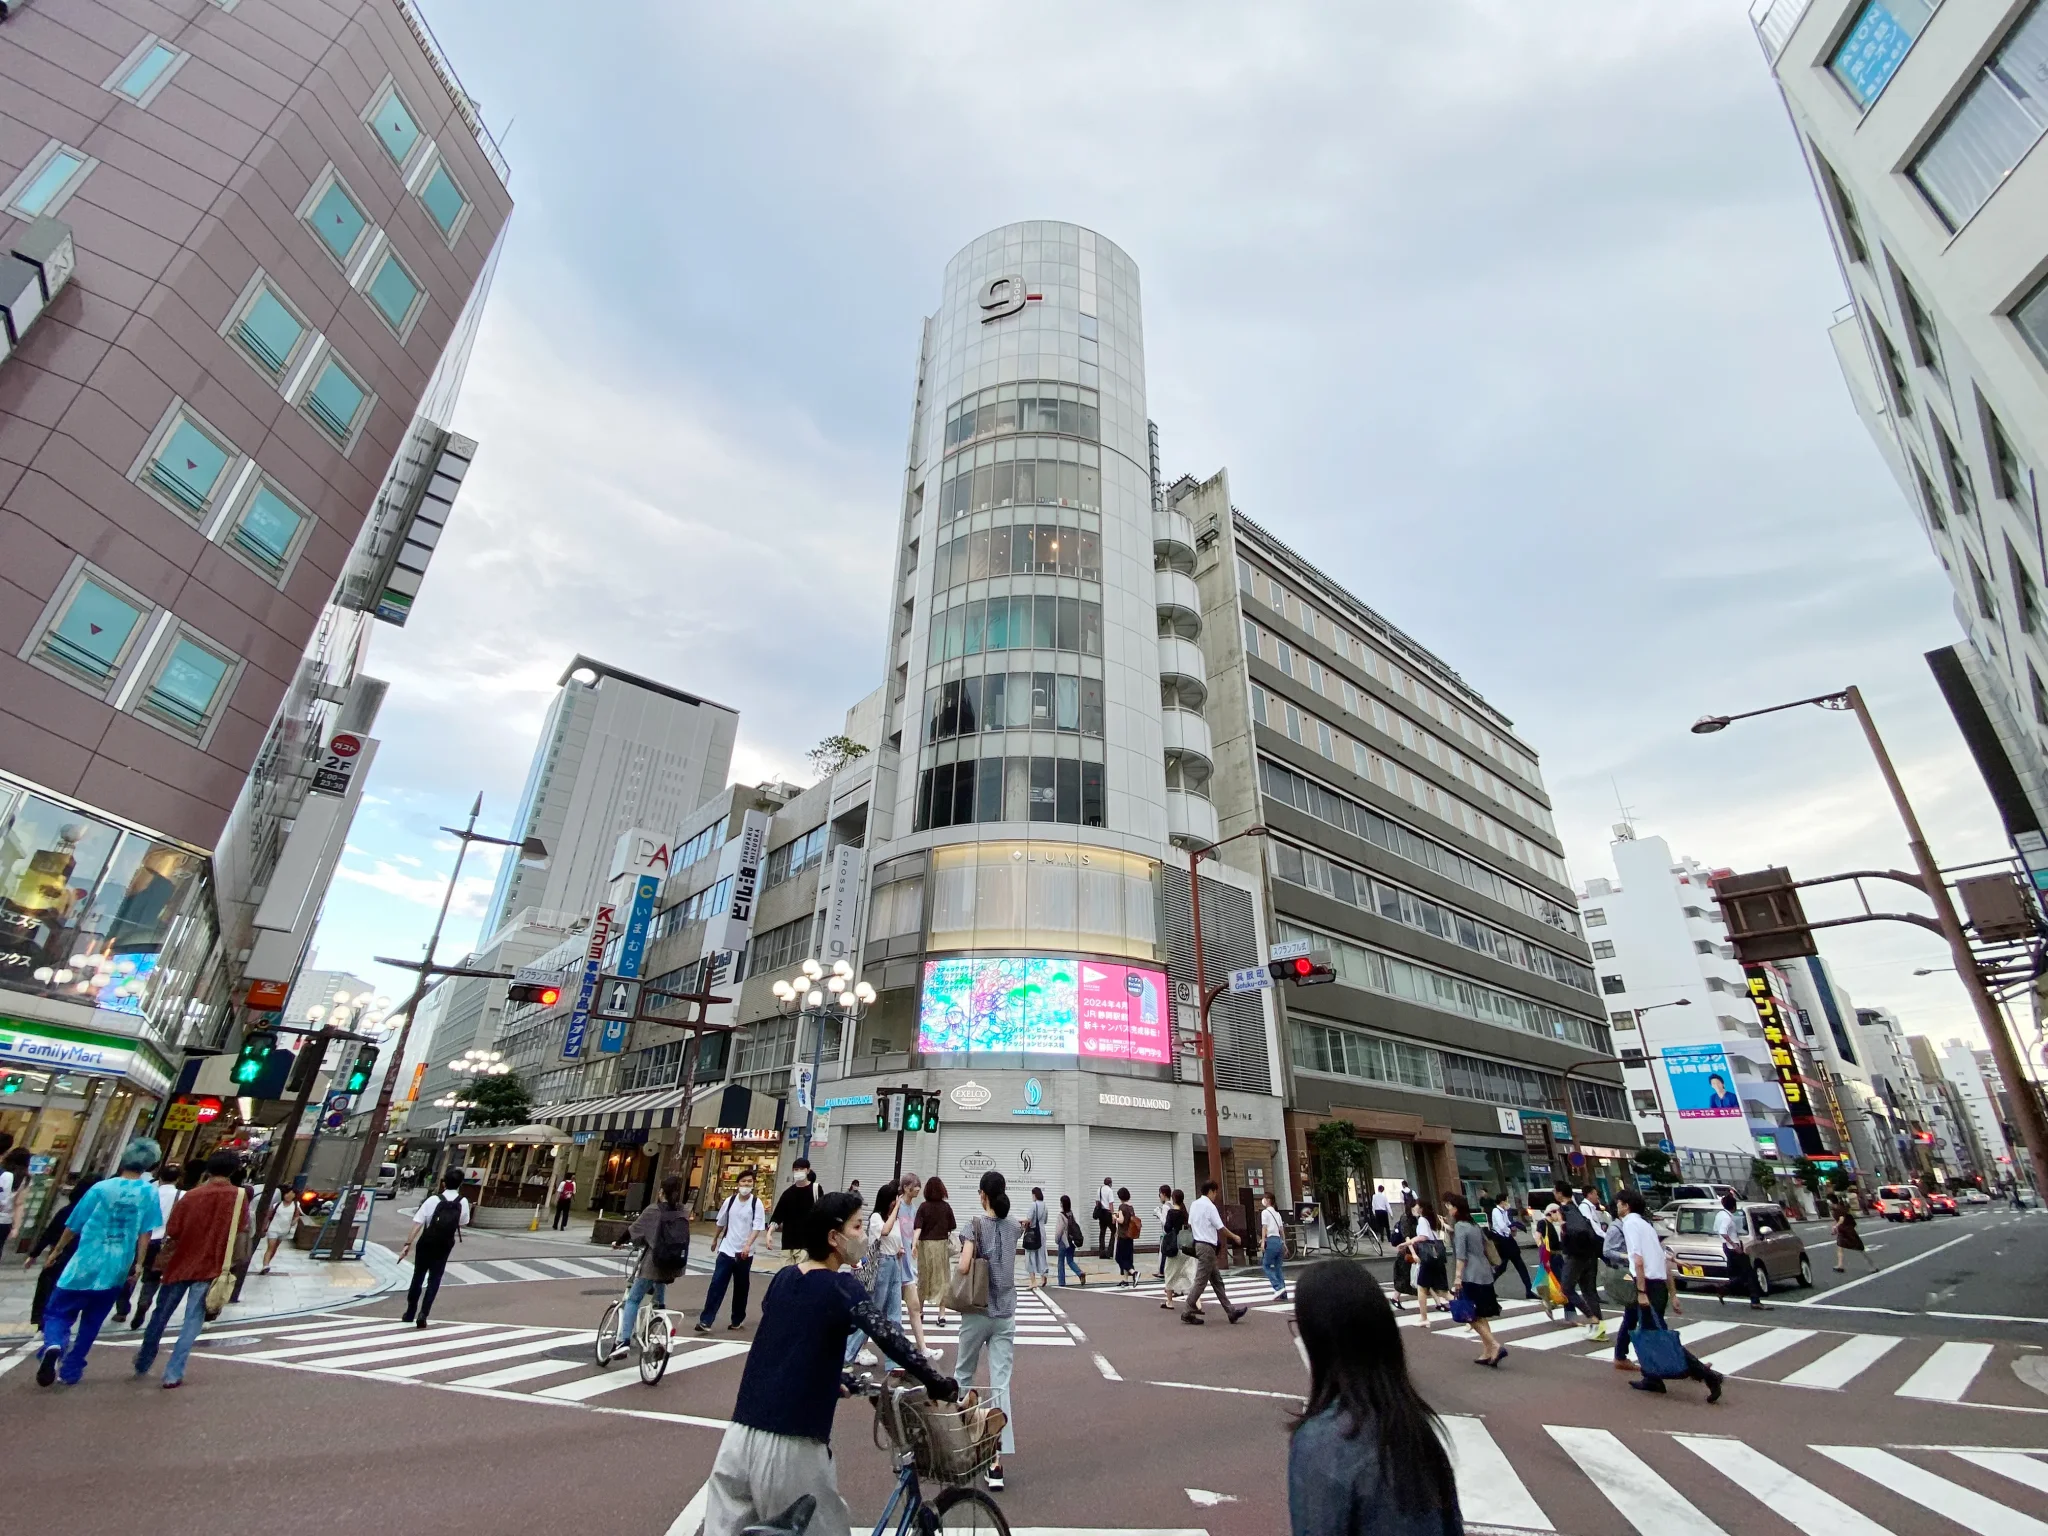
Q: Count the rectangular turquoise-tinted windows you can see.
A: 12